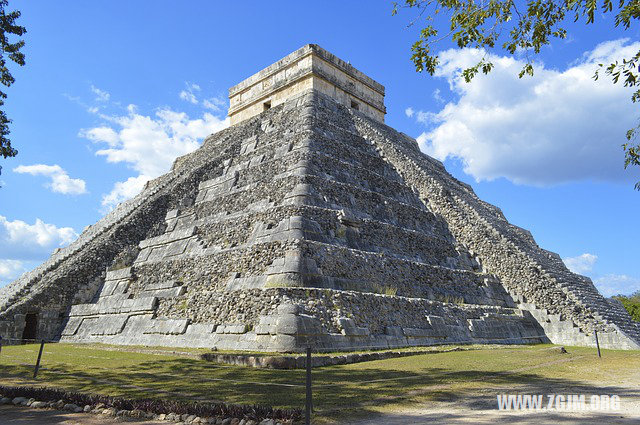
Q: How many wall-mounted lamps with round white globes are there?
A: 0